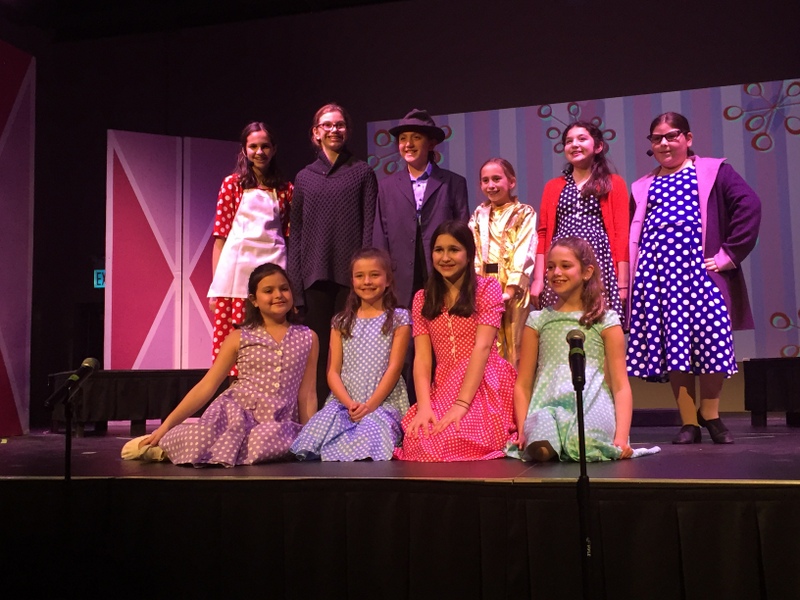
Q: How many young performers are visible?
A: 10